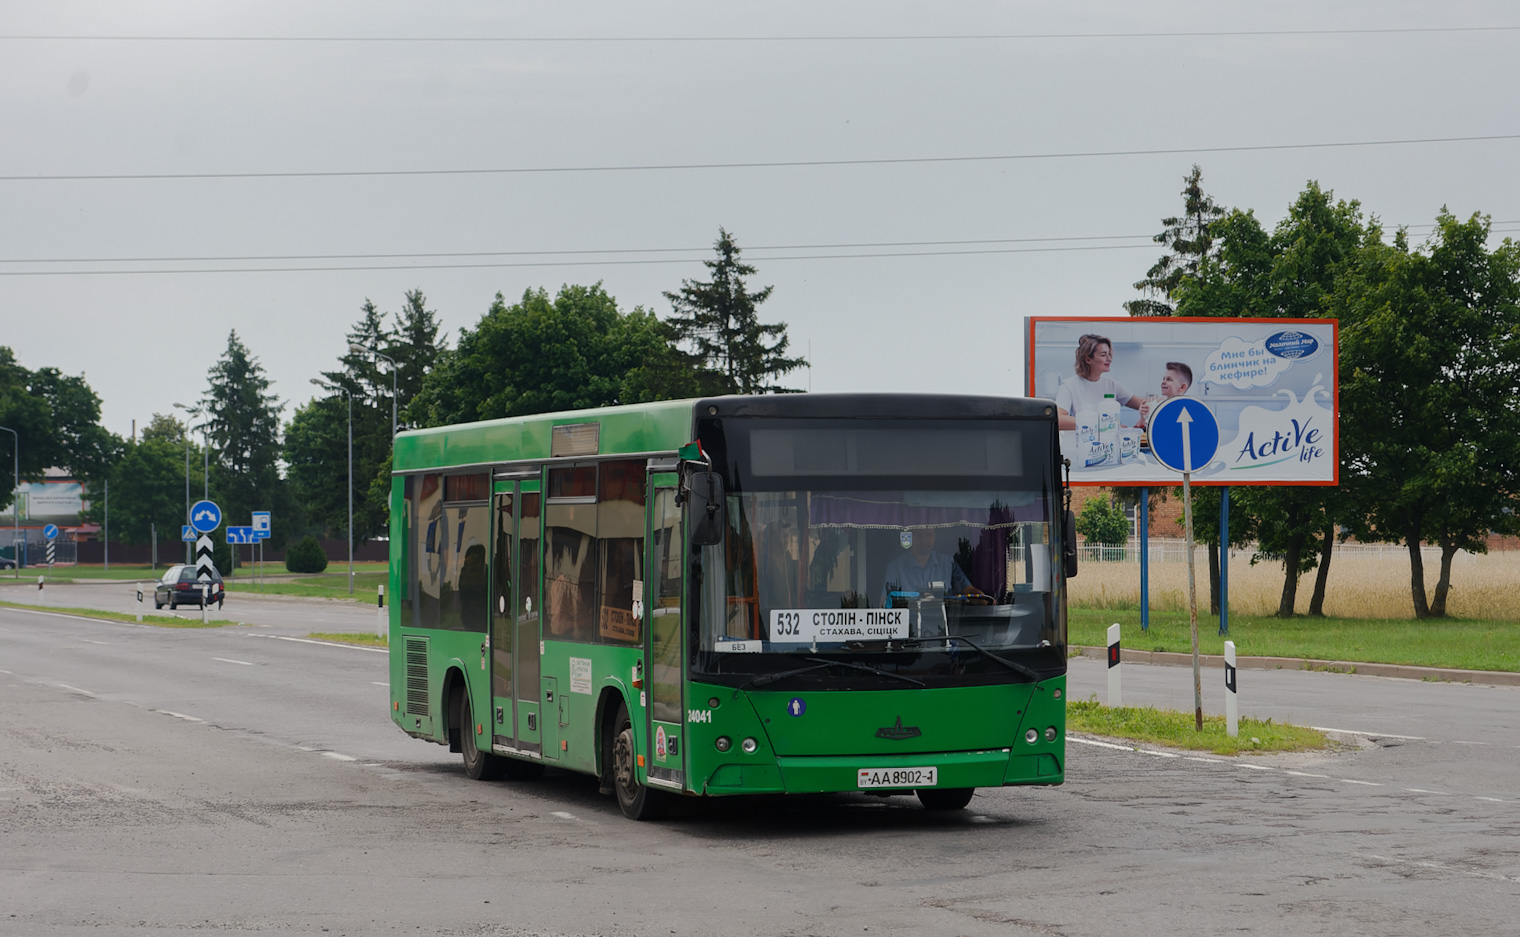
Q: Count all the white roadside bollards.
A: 7